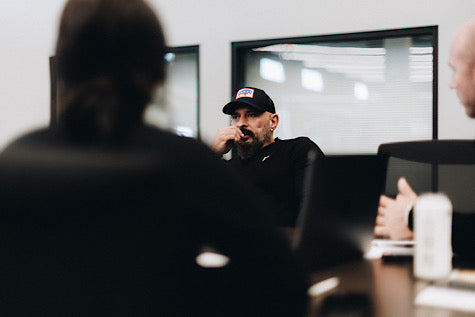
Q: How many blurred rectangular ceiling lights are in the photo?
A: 3